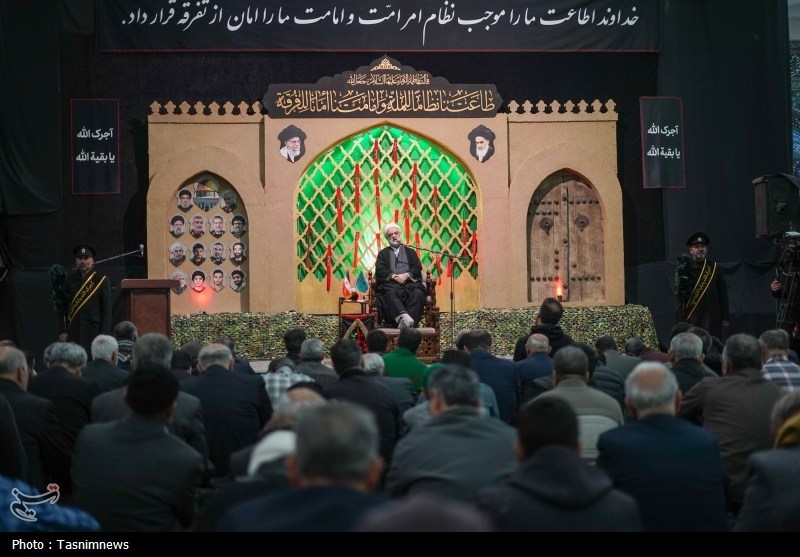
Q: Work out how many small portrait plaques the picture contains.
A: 14